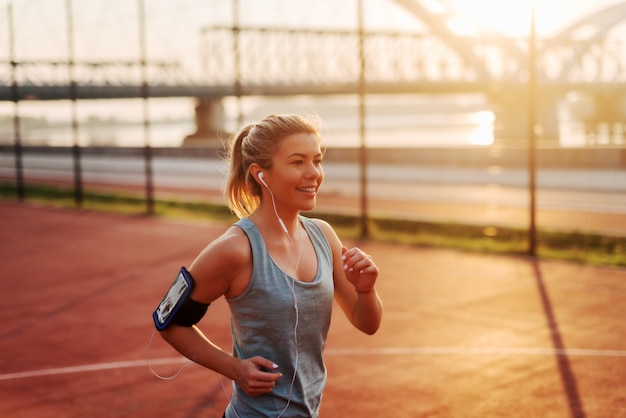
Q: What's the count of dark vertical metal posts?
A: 6